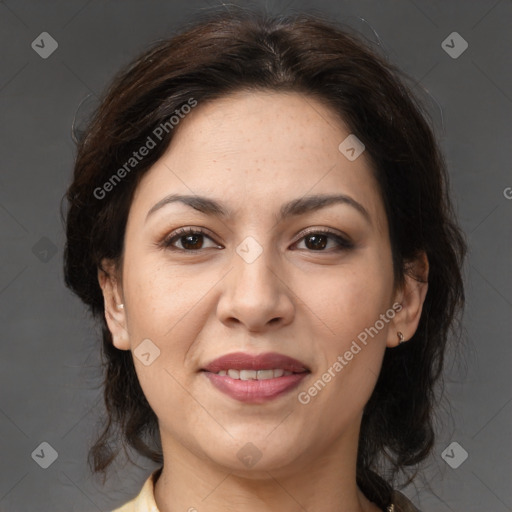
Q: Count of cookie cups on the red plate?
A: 0